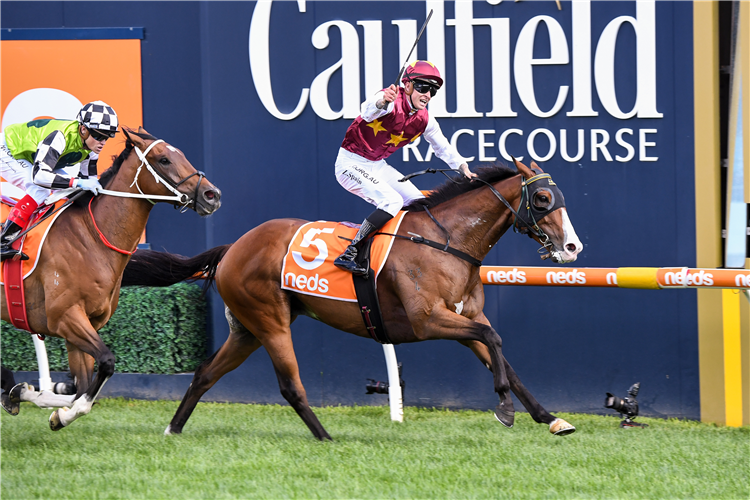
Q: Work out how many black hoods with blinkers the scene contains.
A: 1